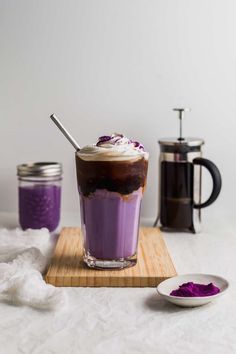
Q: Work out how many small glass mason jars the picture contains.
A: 1